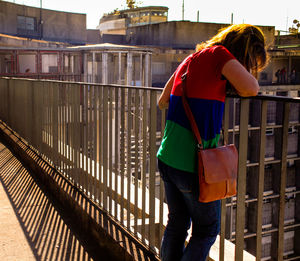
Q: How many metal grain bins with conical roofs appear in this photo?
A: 0